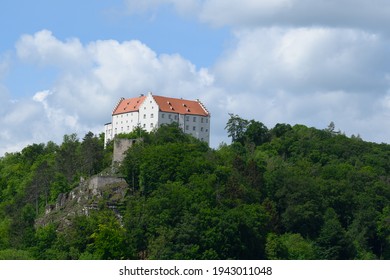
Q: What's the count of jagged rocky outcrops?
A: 1